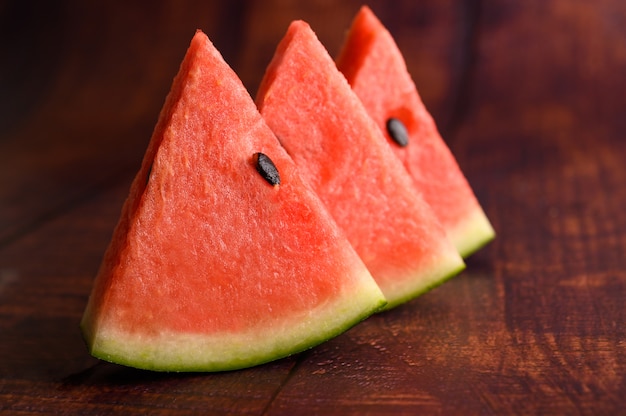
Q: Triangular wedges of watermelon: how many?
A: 3